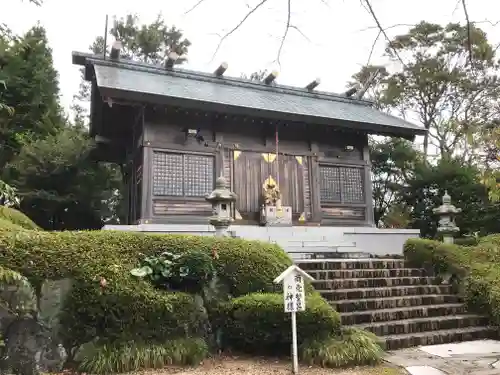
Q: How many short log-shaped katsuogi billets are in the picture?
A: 6